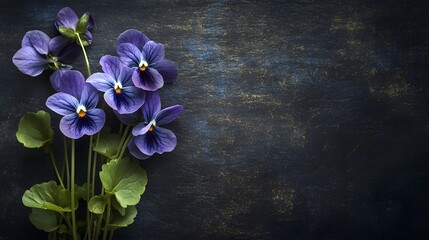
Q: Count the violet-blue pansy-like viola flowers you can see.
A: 6